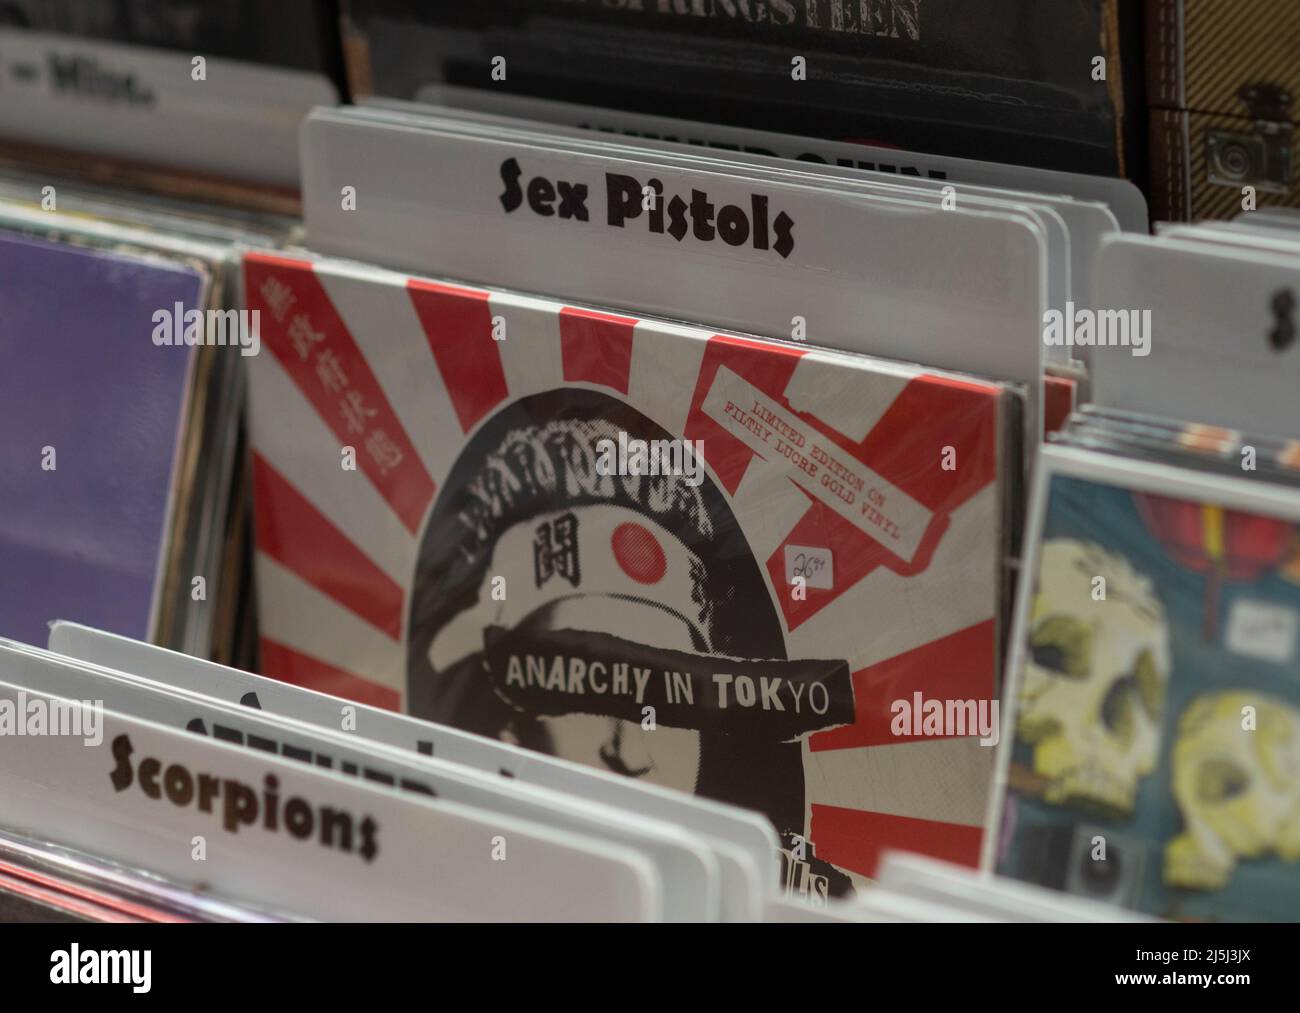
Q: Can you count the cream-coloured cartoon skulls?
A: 2